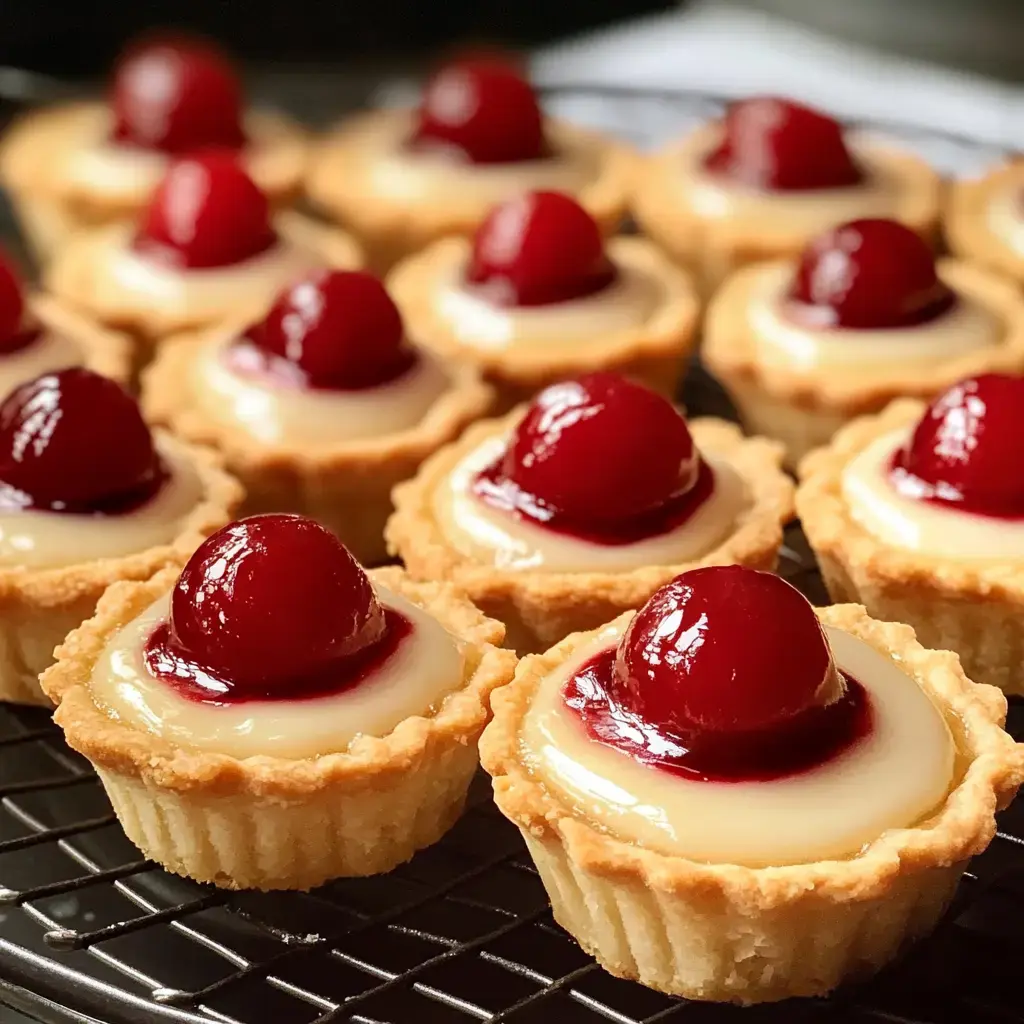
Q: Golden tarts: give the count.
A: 14